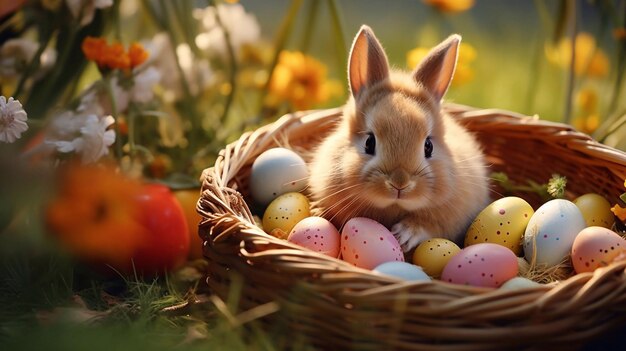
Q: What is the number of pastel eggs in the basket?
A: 12